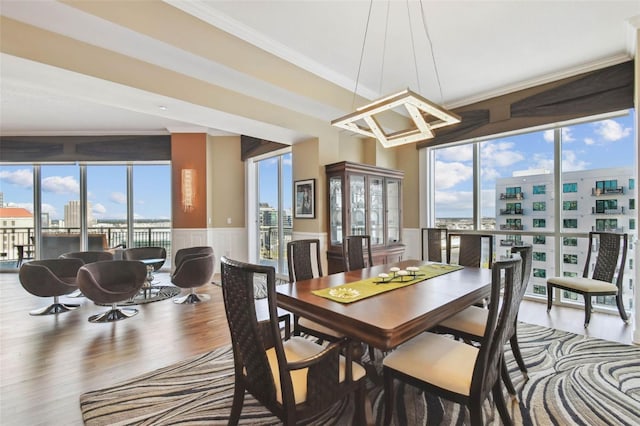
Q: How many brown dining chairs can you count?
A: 8